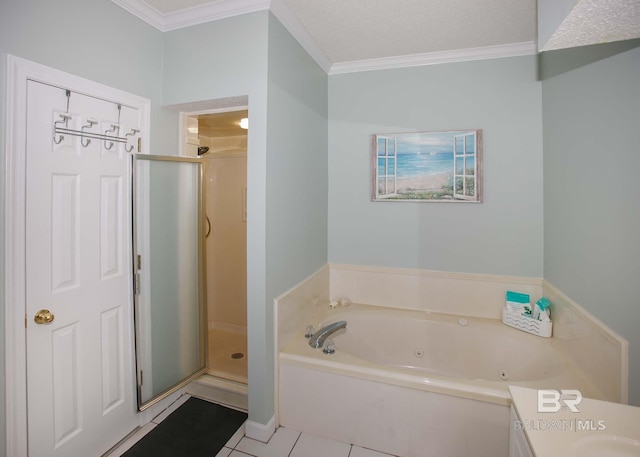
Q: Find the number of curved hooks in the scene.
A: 4